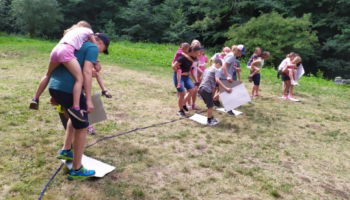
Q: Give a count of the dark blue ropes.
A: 1